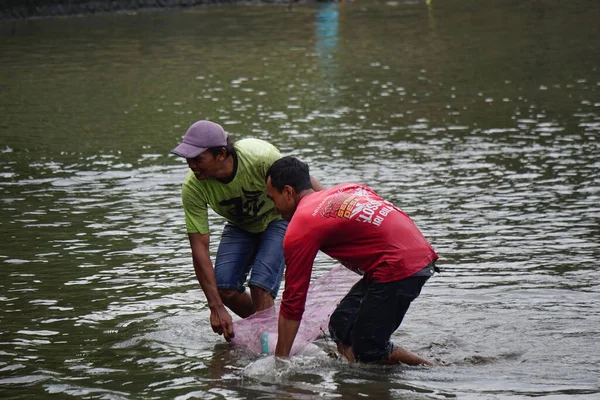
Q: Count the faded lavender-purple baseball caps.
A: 1